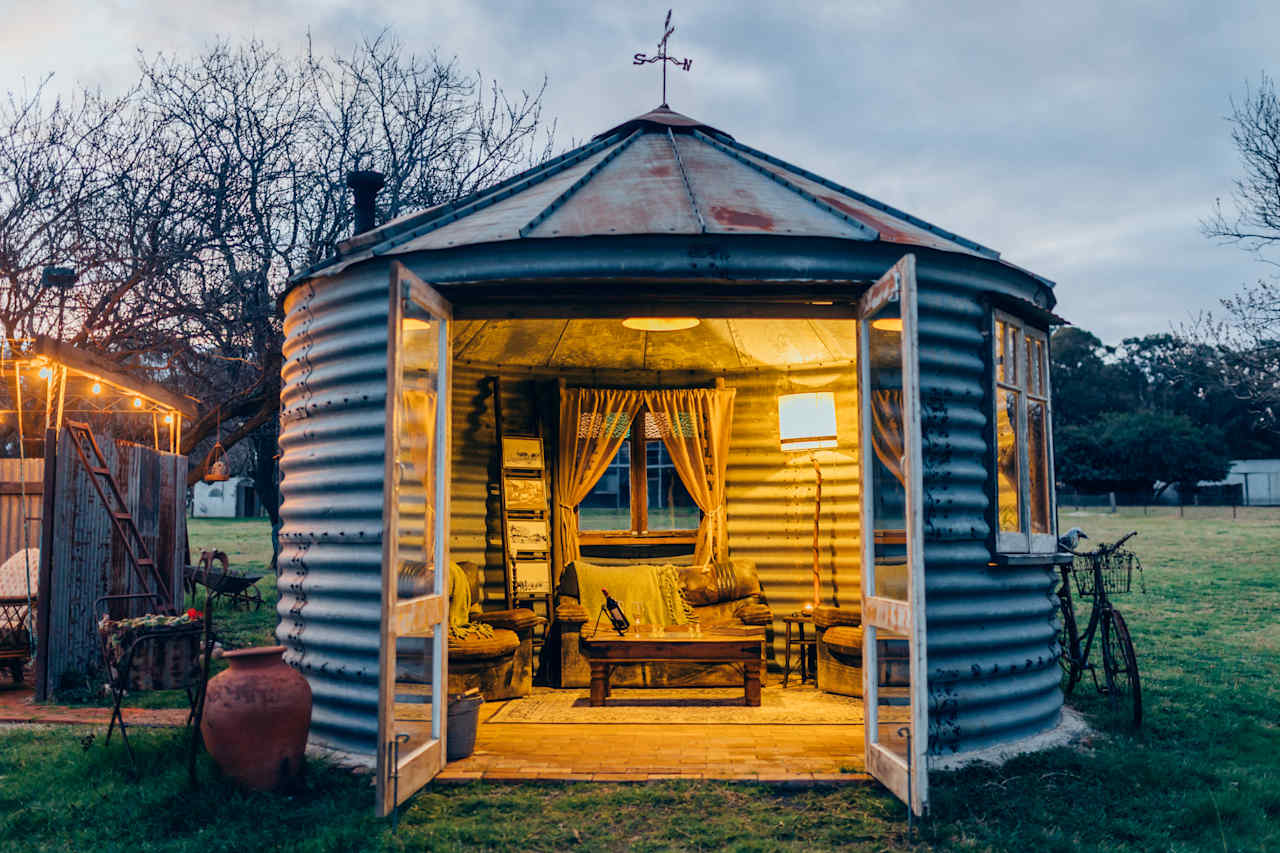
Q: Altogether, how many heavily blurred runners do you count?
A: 0